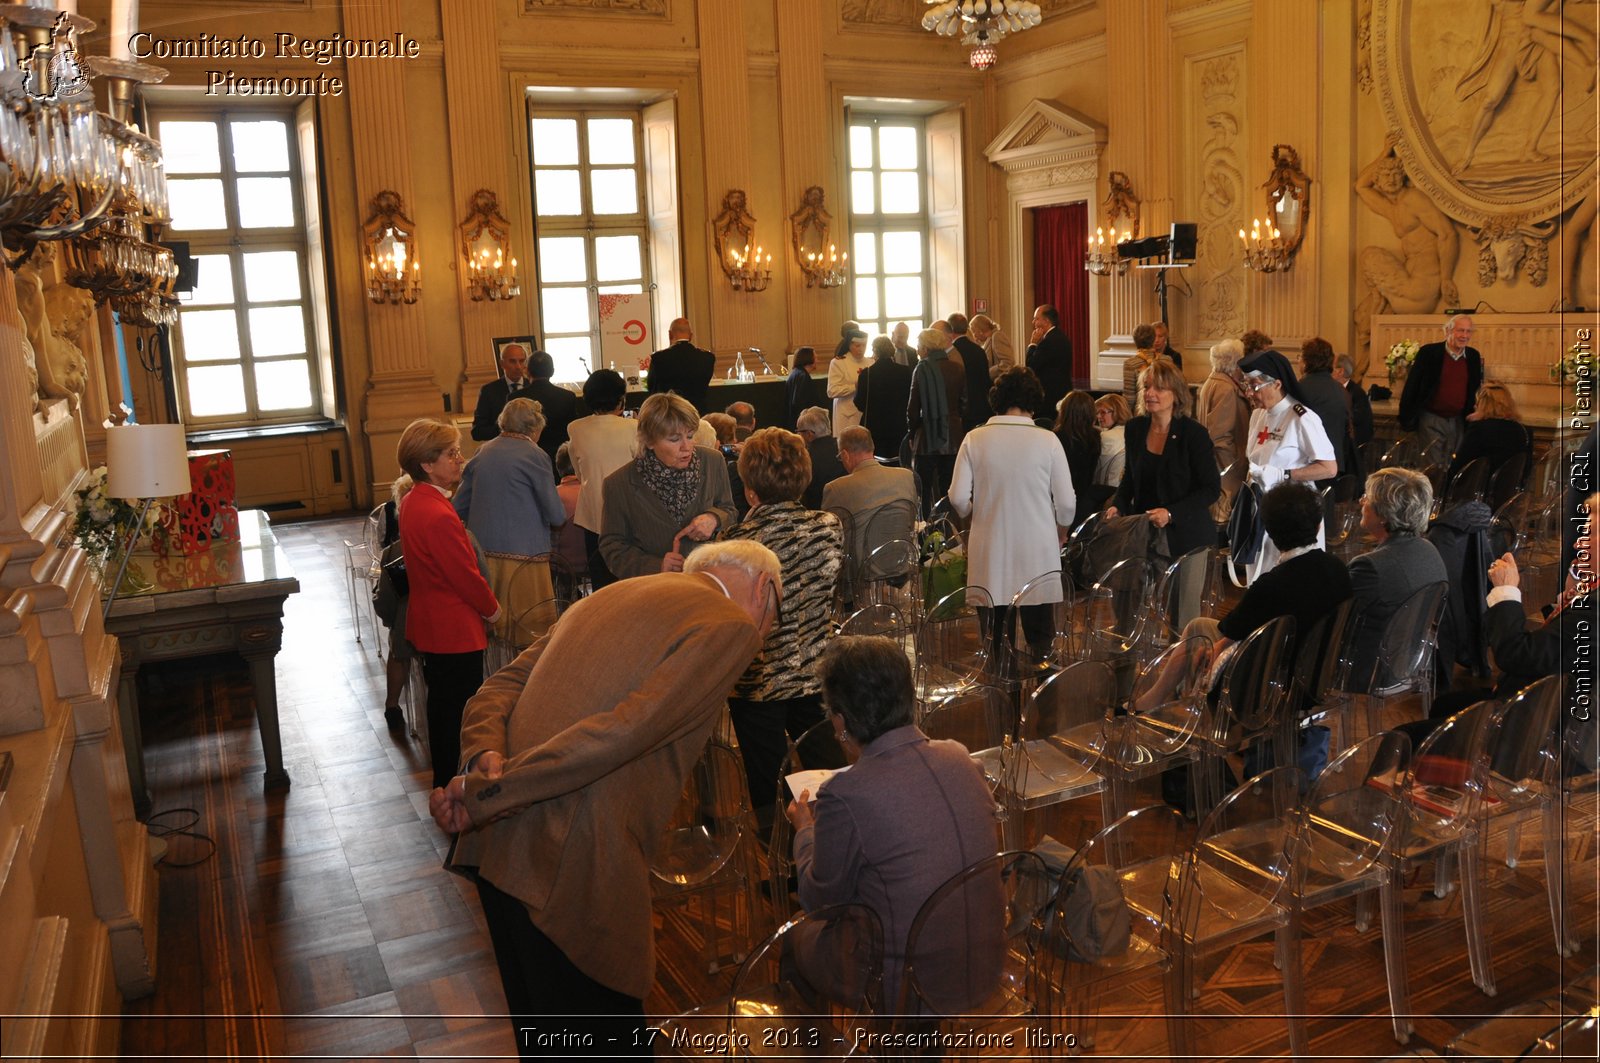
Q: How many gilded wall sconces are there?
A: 6